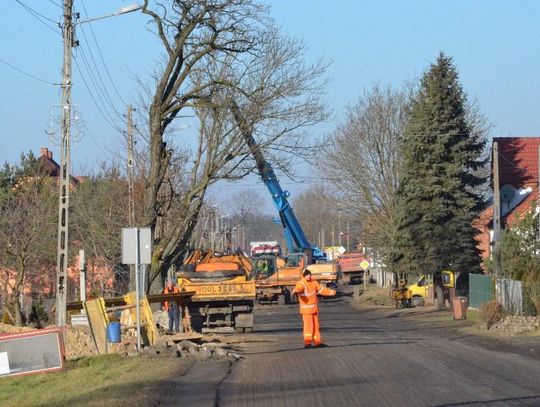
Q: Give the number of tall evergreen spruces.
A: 1